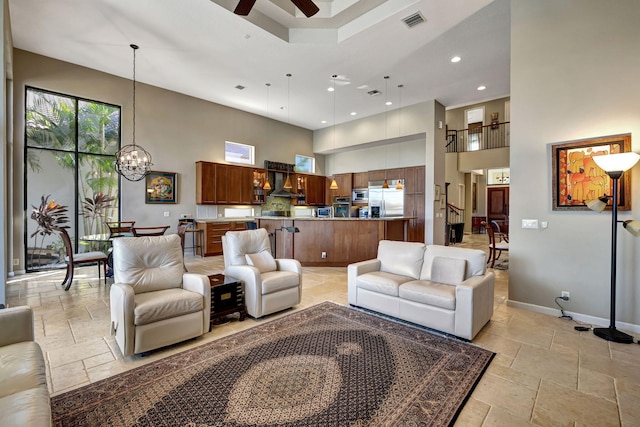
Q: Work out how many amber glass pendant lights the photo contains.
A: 5